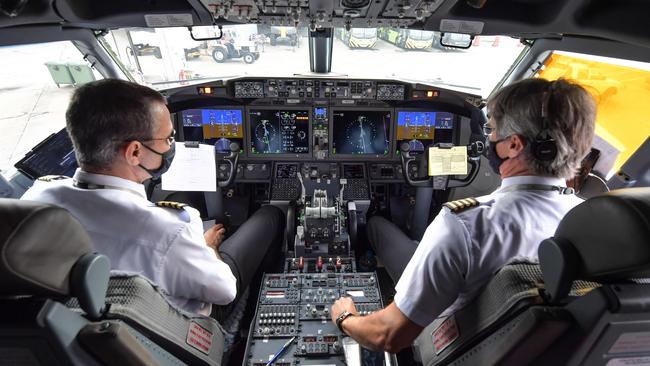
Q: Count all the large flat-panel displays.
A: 4